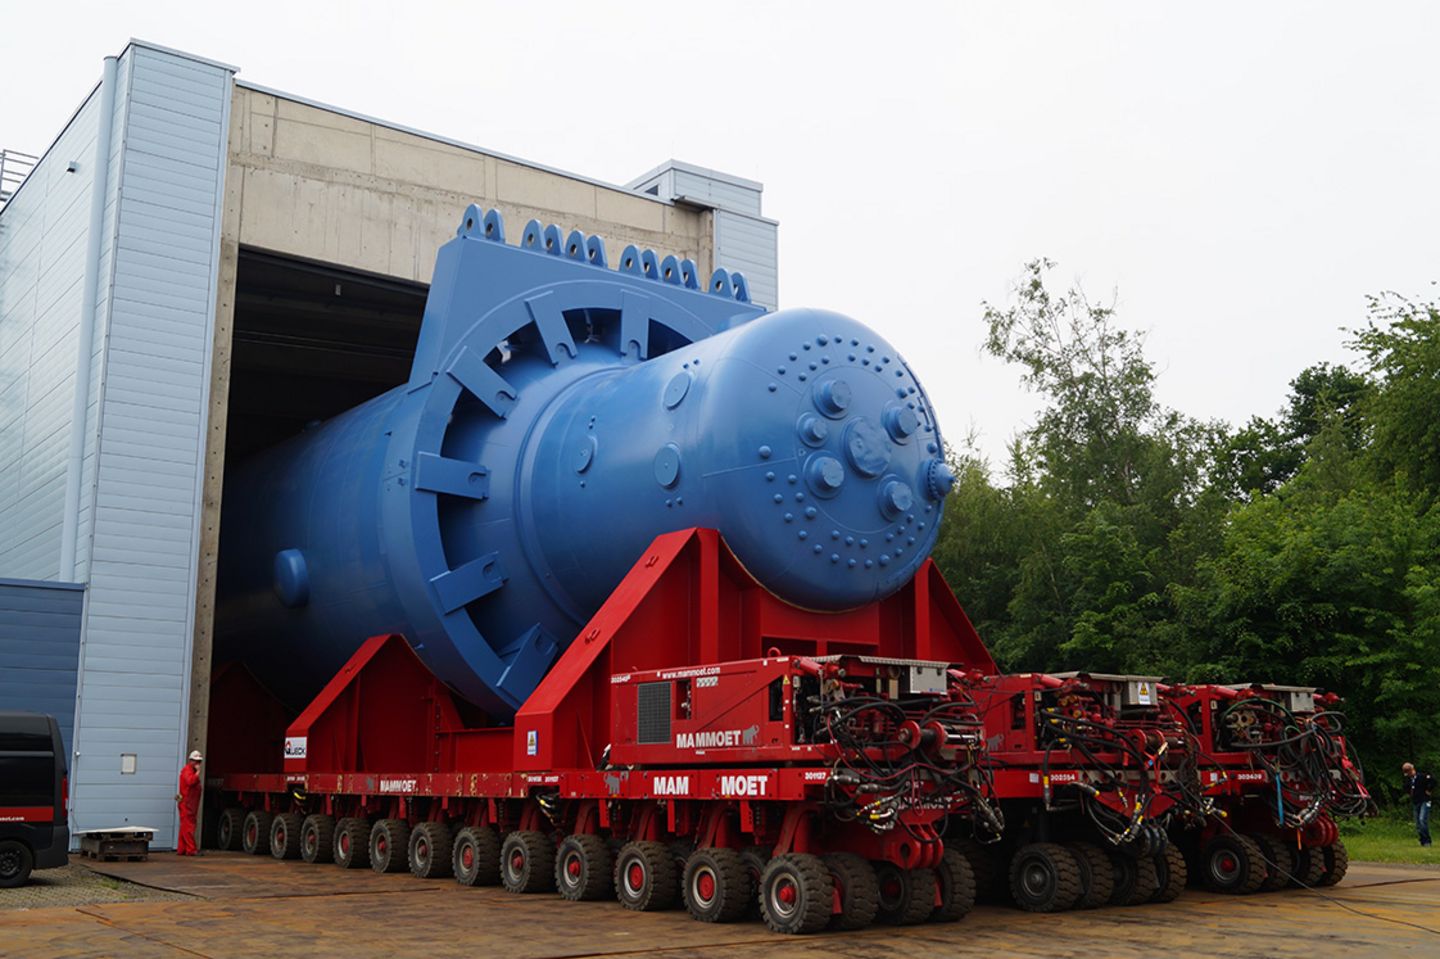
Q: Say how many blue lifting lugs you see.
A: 12